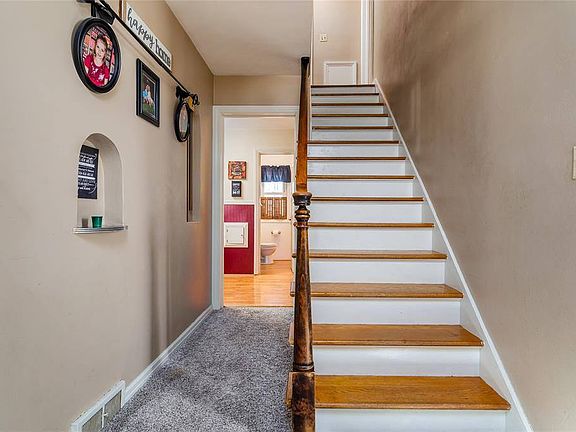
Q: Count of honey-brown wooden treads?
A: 14